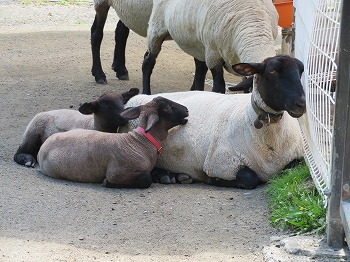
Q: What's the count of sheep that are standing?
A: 2